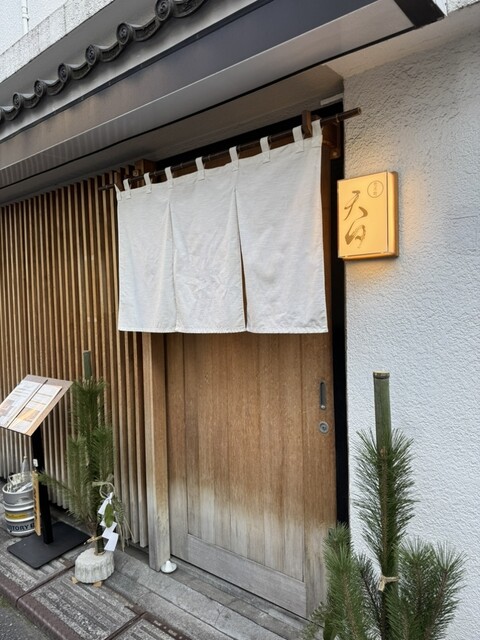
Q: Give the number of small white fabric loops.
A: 9